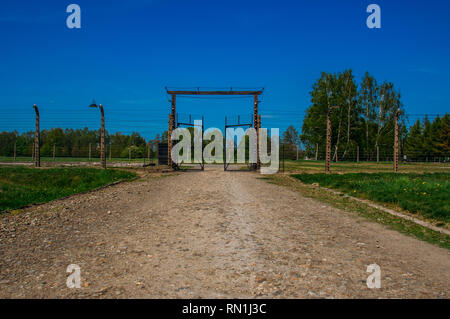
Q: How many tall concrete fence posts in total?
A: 4